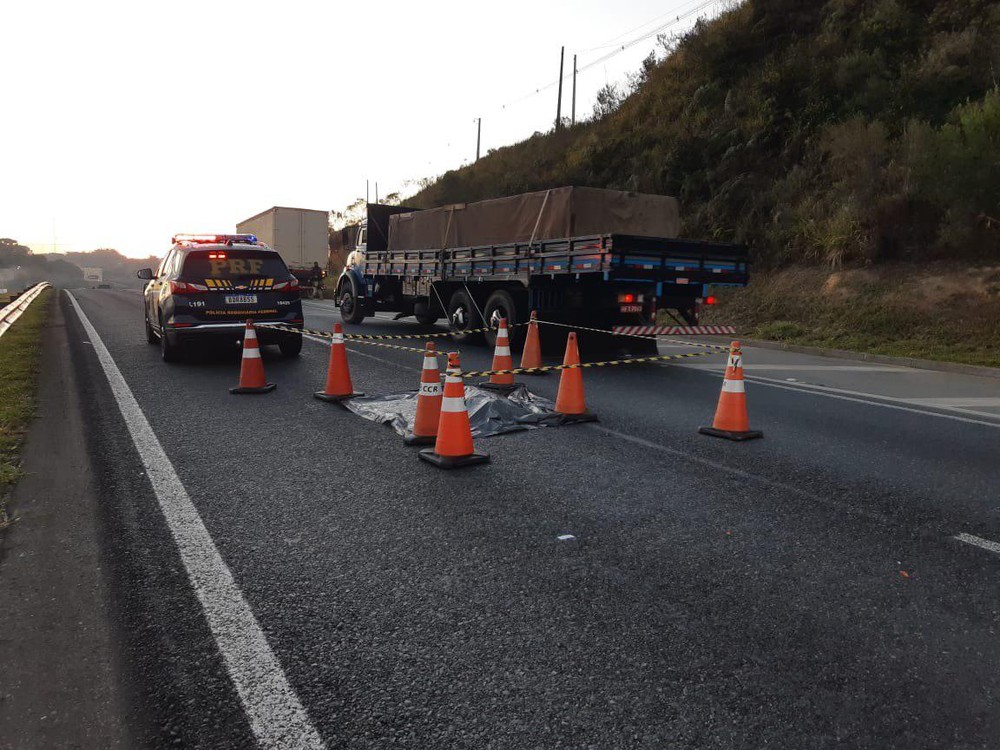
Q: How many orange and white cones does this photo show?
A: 6